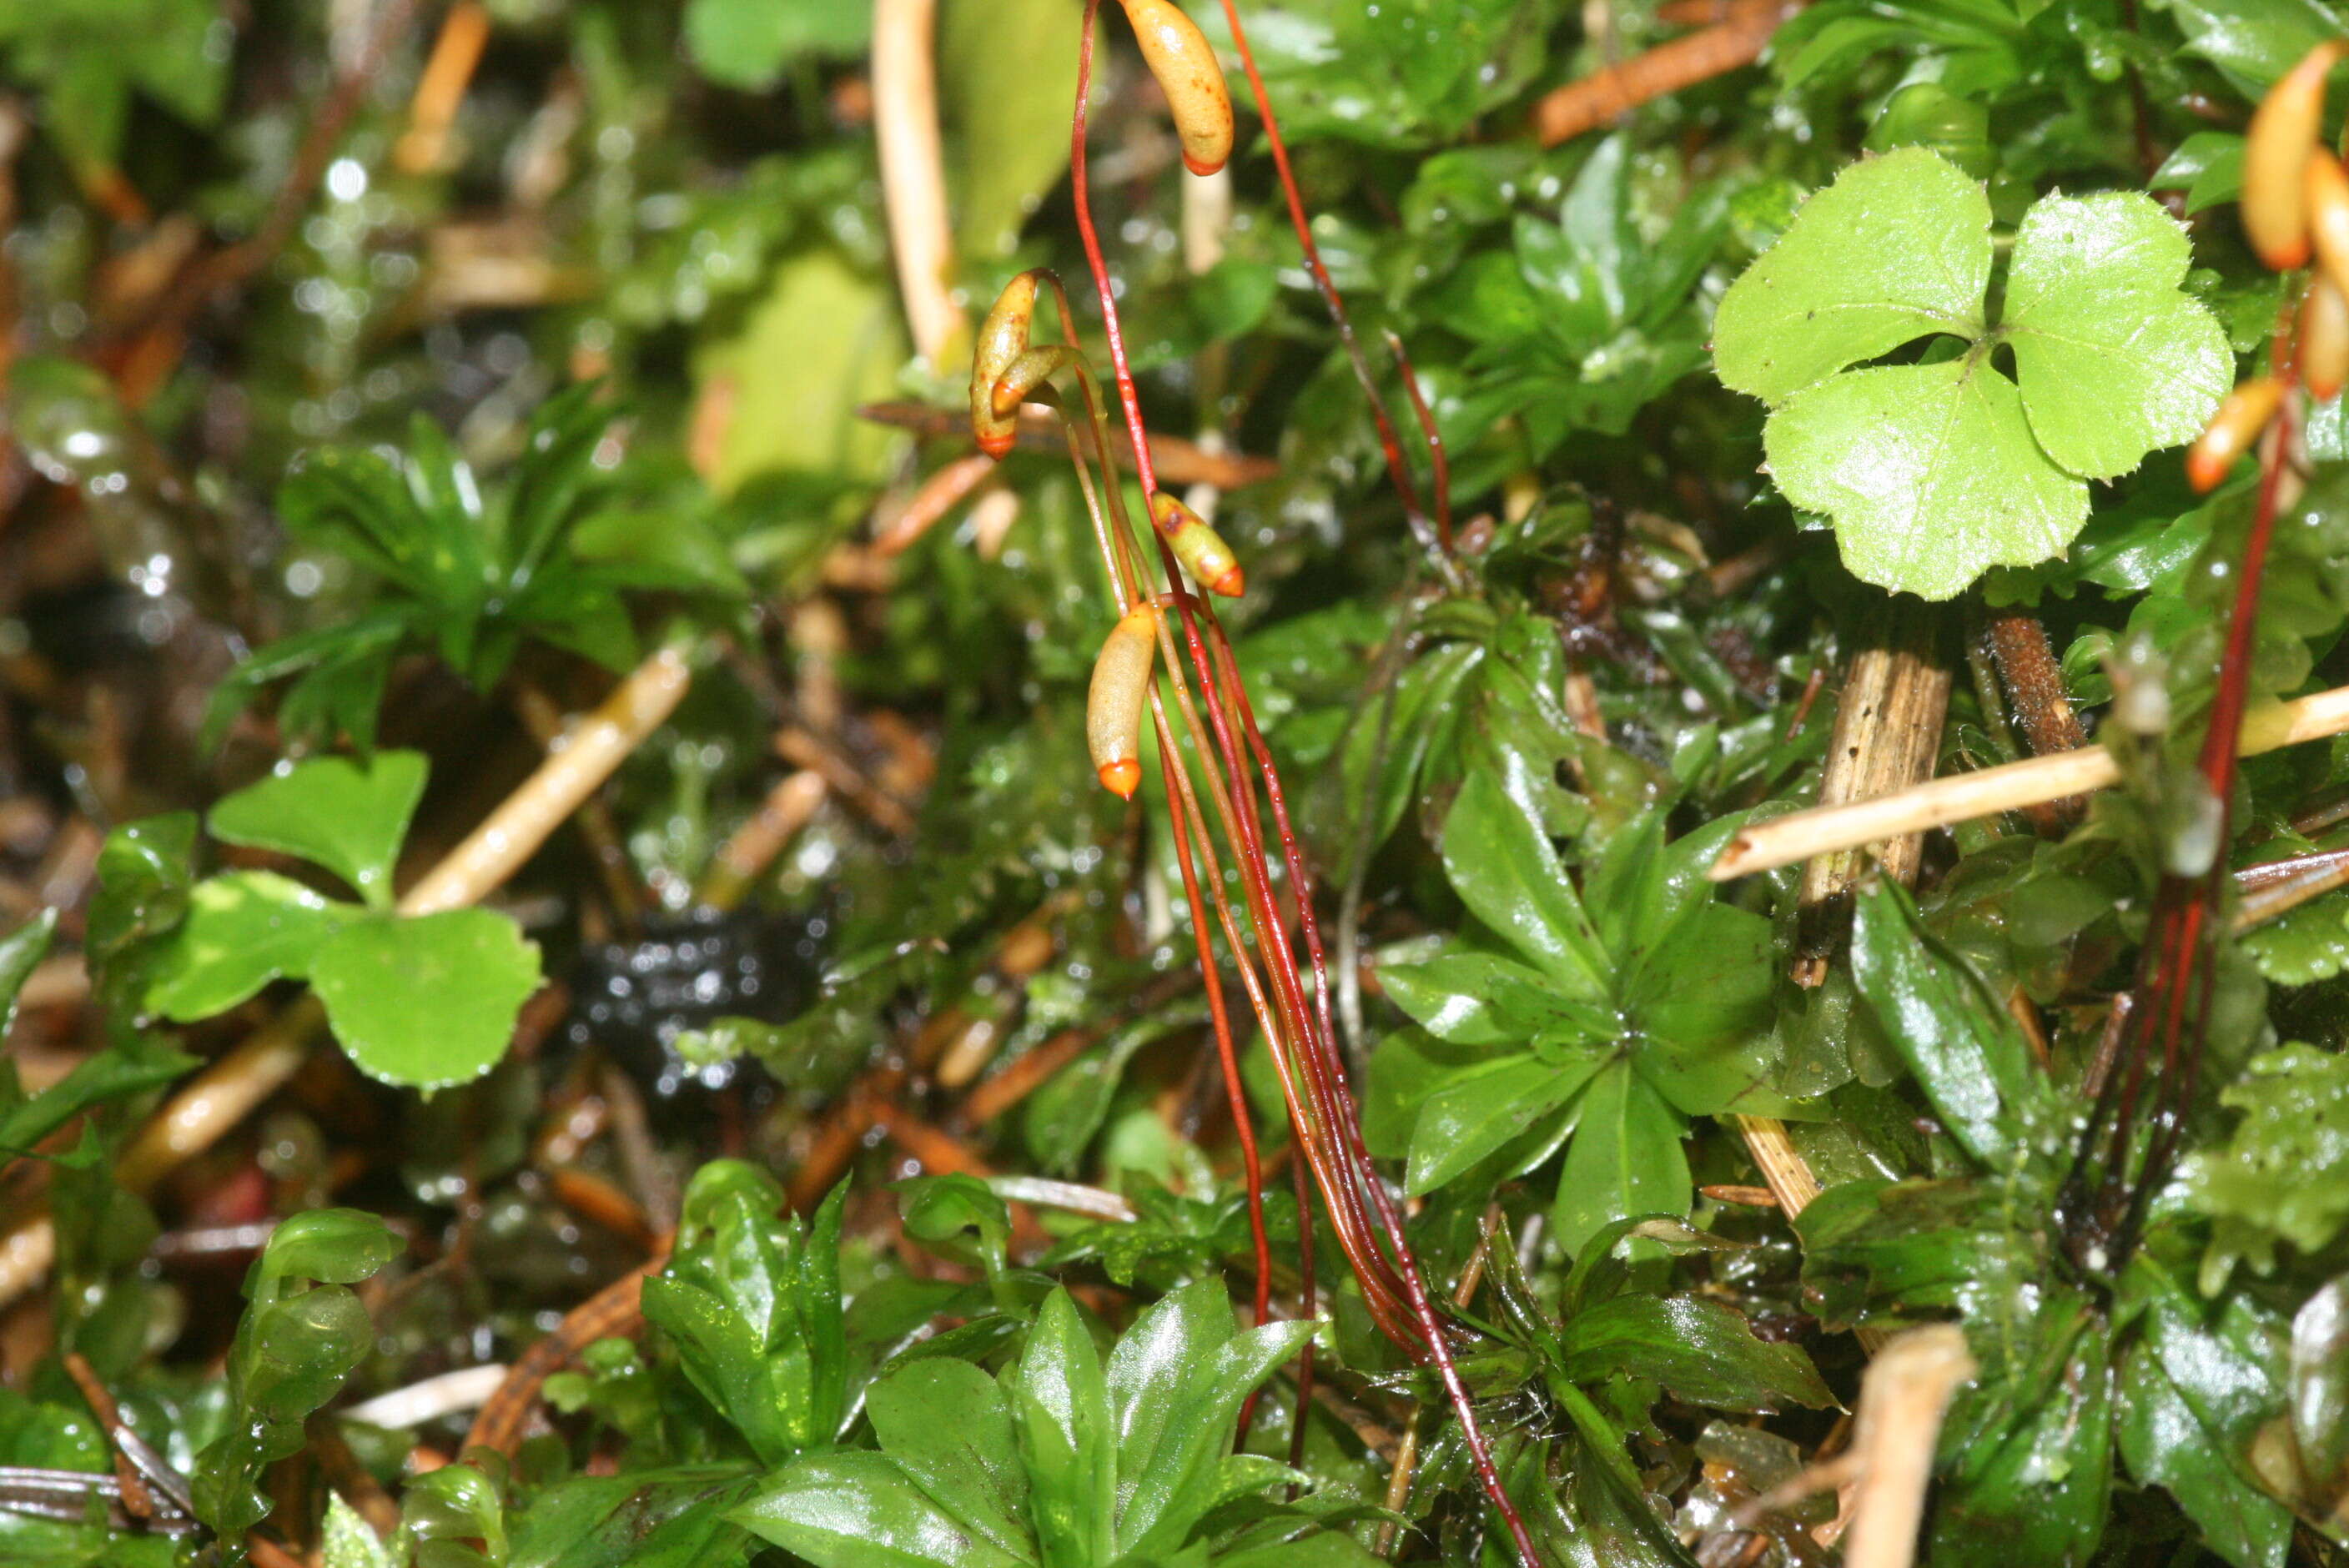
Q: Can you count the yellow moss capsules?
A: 9